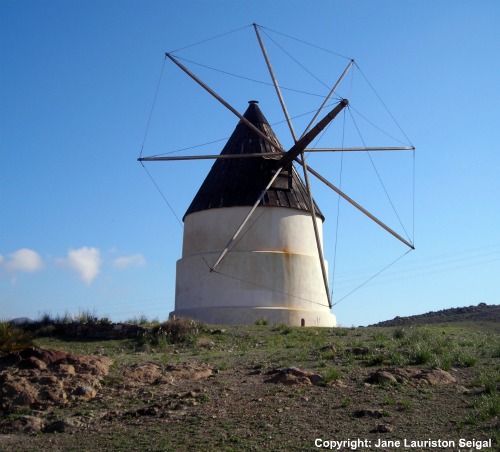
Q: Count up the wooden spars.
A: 8